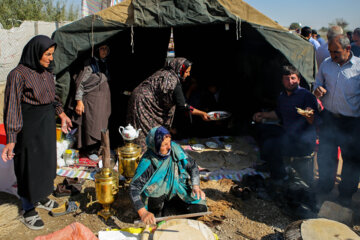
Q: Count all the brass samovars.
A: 2